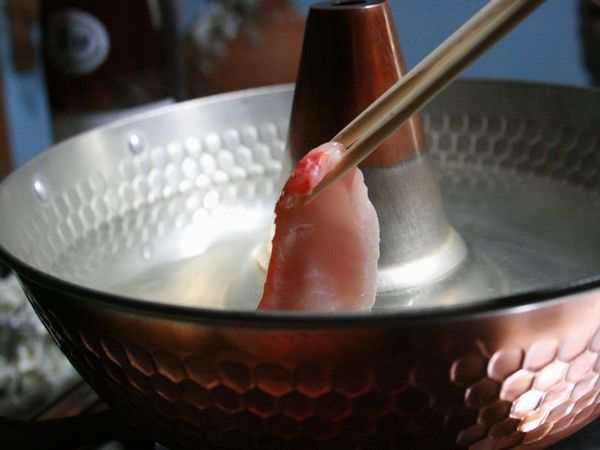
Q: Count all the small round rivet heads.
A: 2